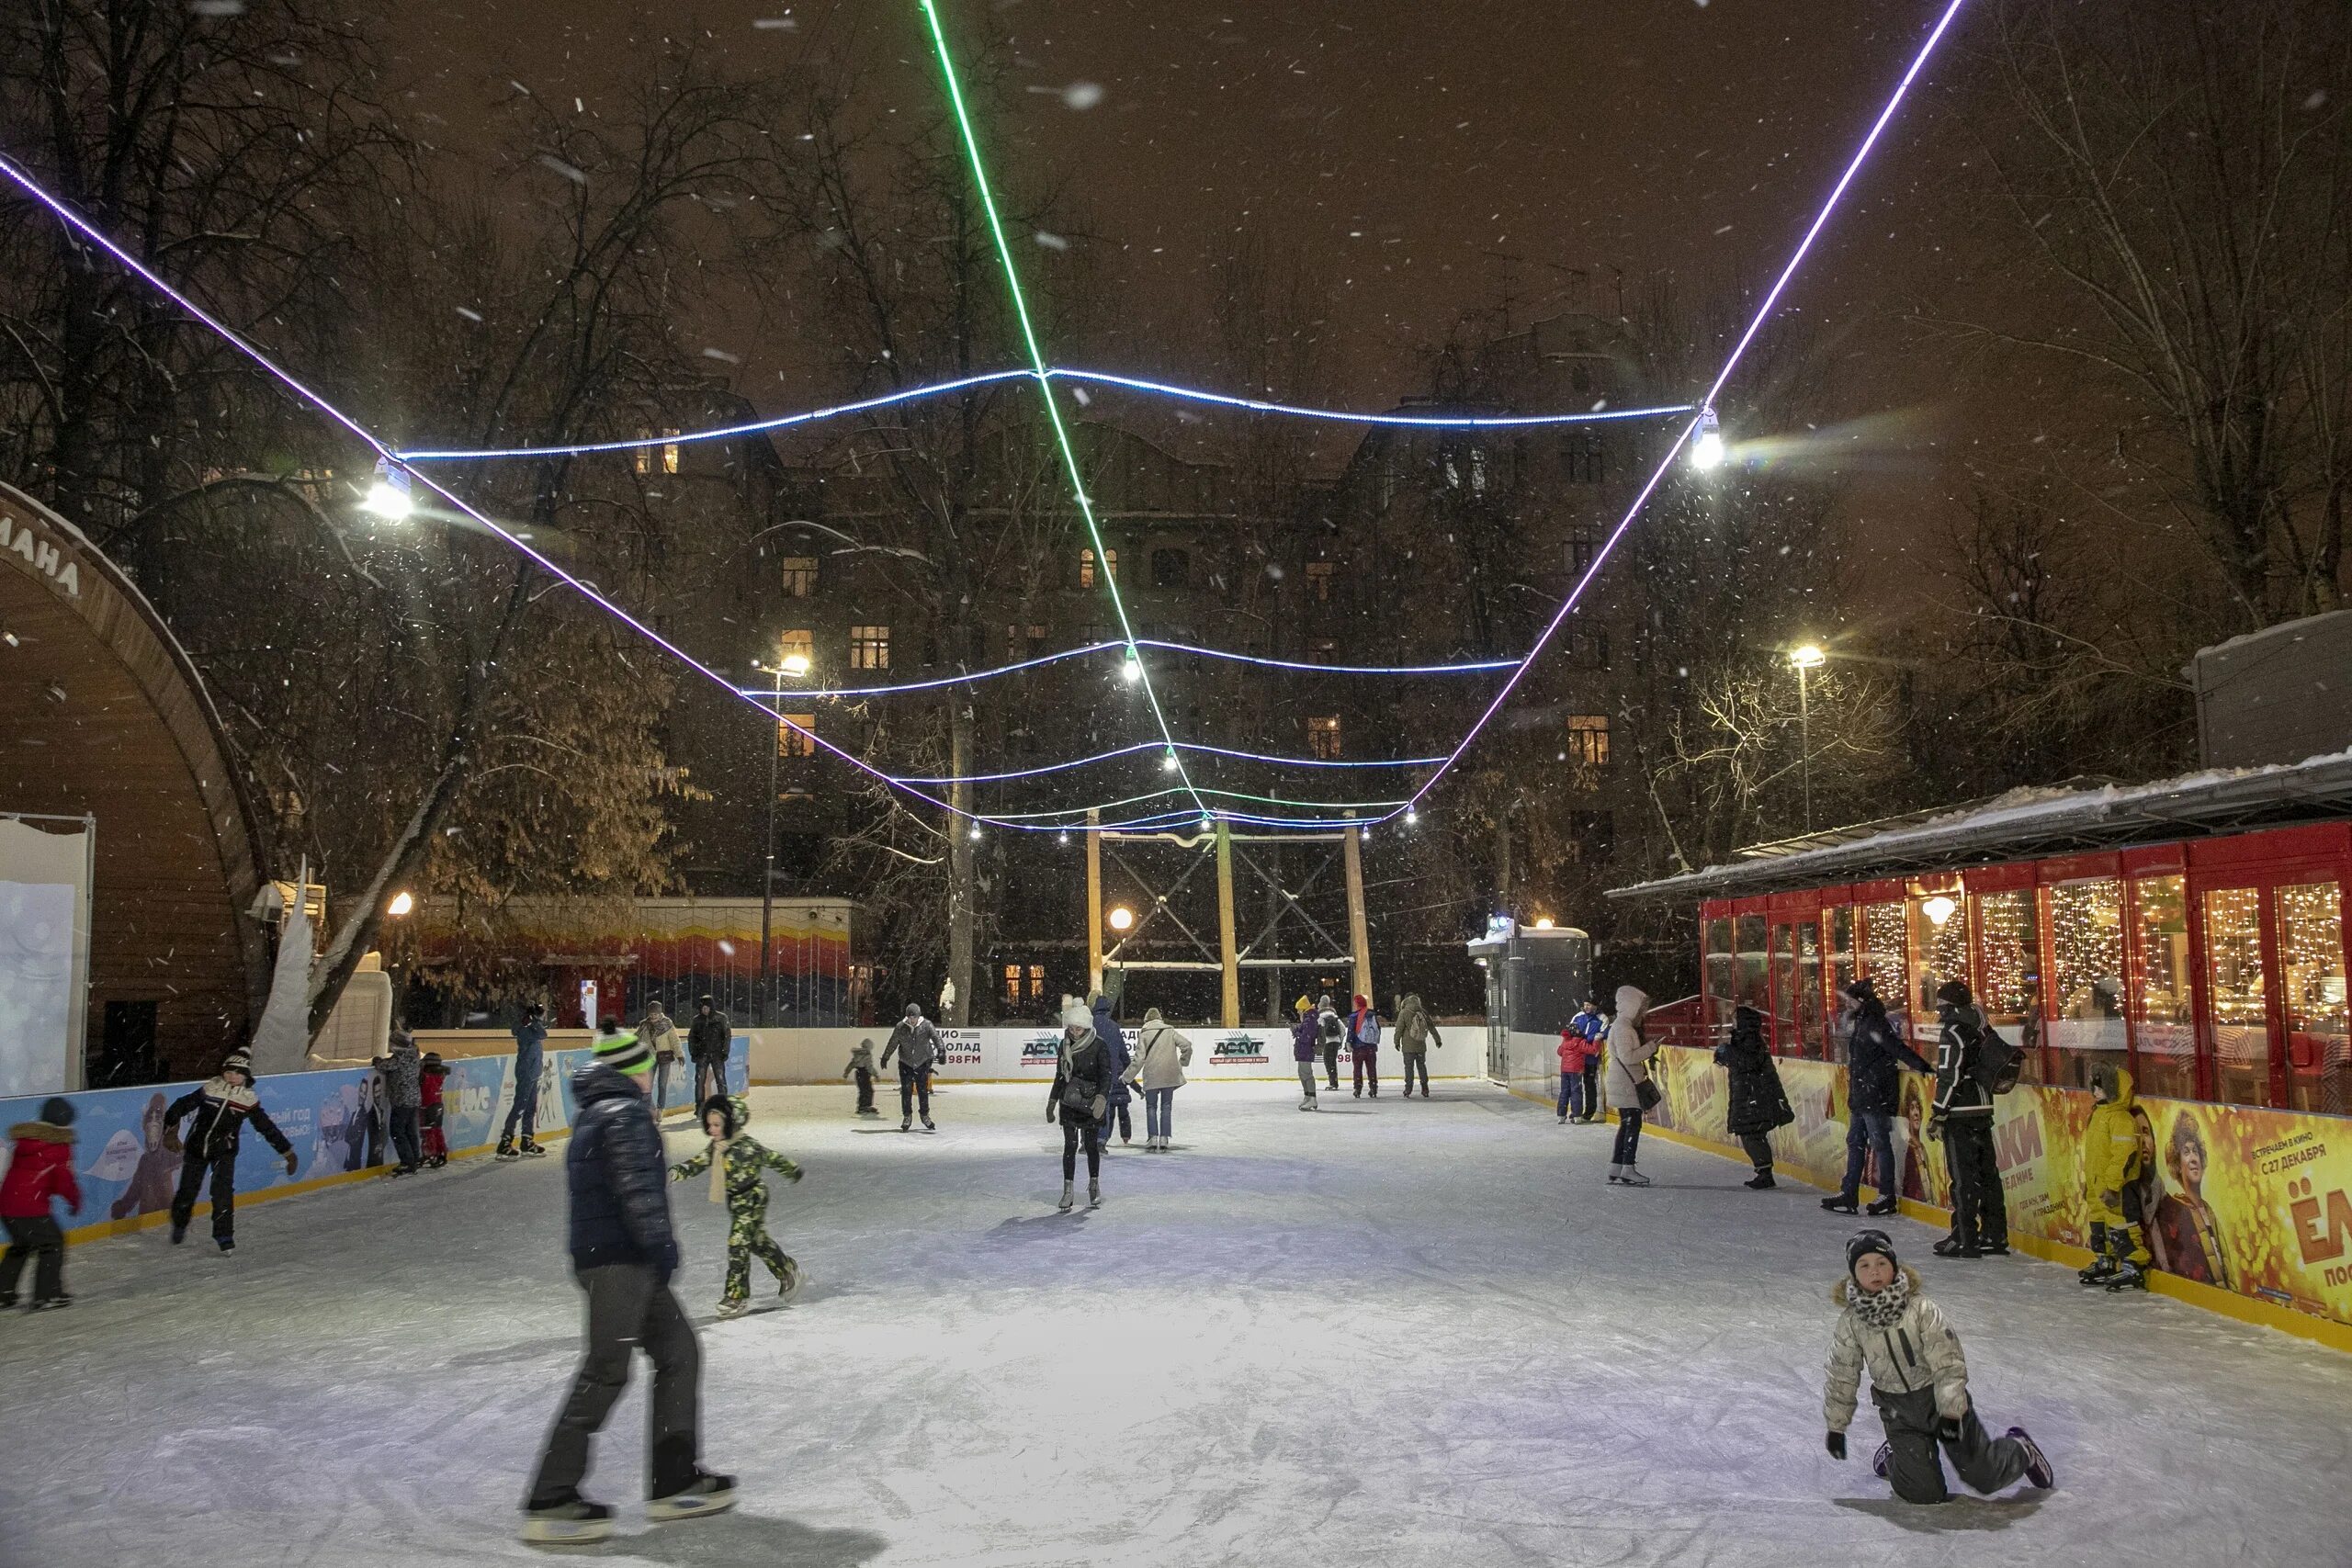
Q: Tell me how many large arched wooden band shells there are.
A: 1